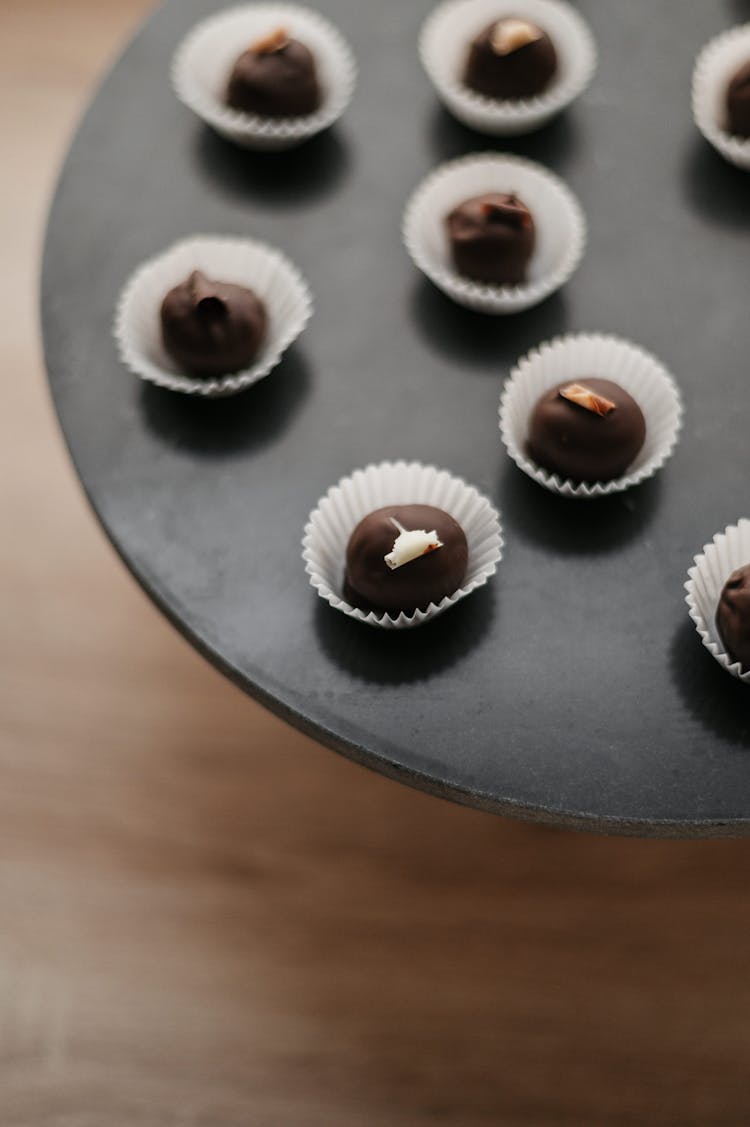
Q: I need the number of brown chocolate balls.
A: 8